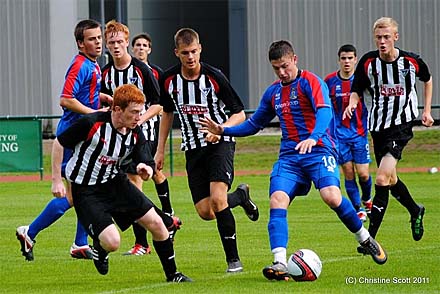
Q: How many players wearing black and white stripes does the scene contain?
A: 5